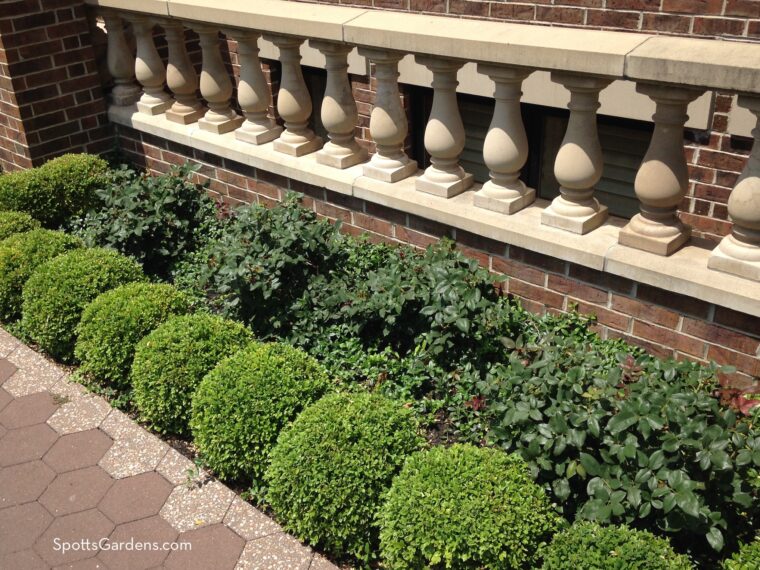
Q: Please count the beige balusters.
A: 13